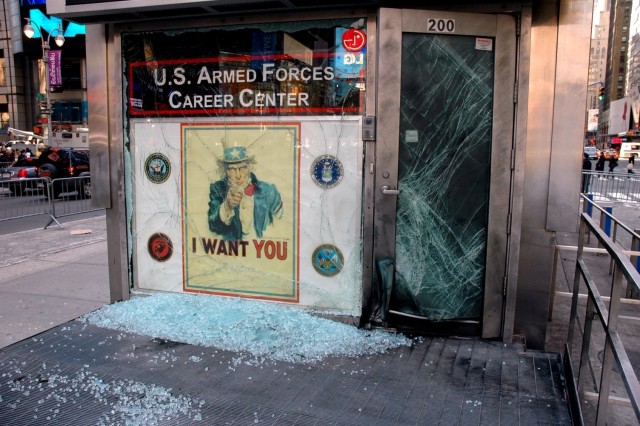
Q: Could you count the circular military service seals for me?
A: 4